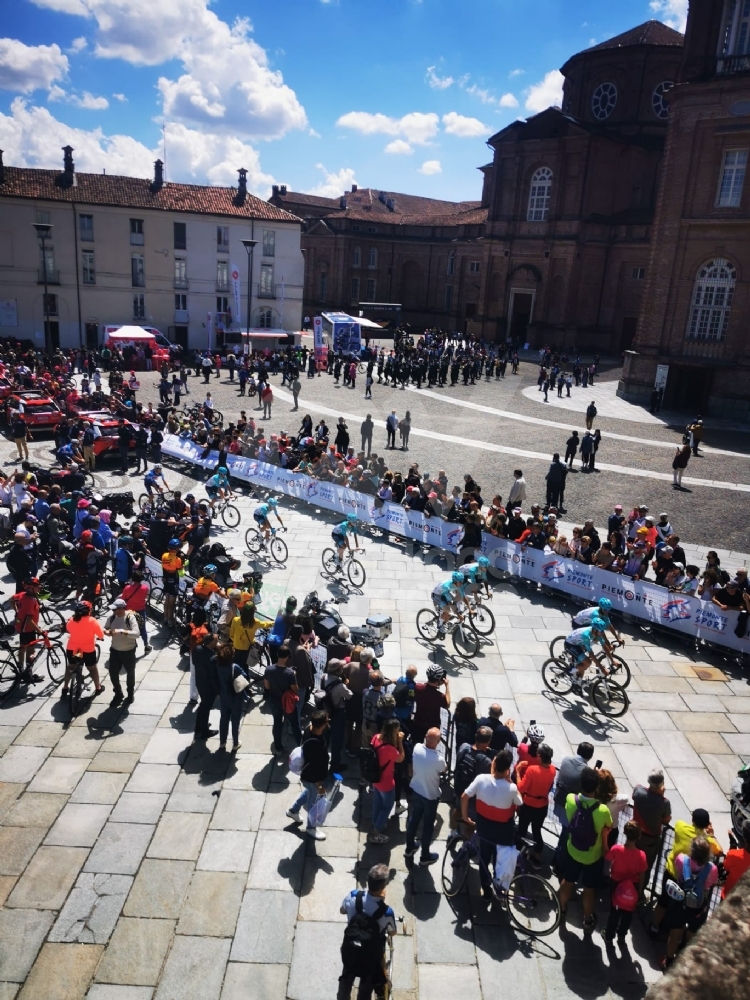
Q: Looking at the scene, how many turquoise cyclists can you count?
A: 7